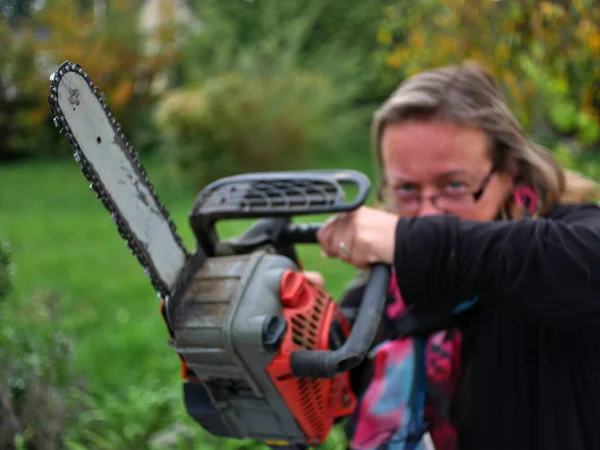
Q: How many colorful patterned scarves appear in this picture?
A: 1